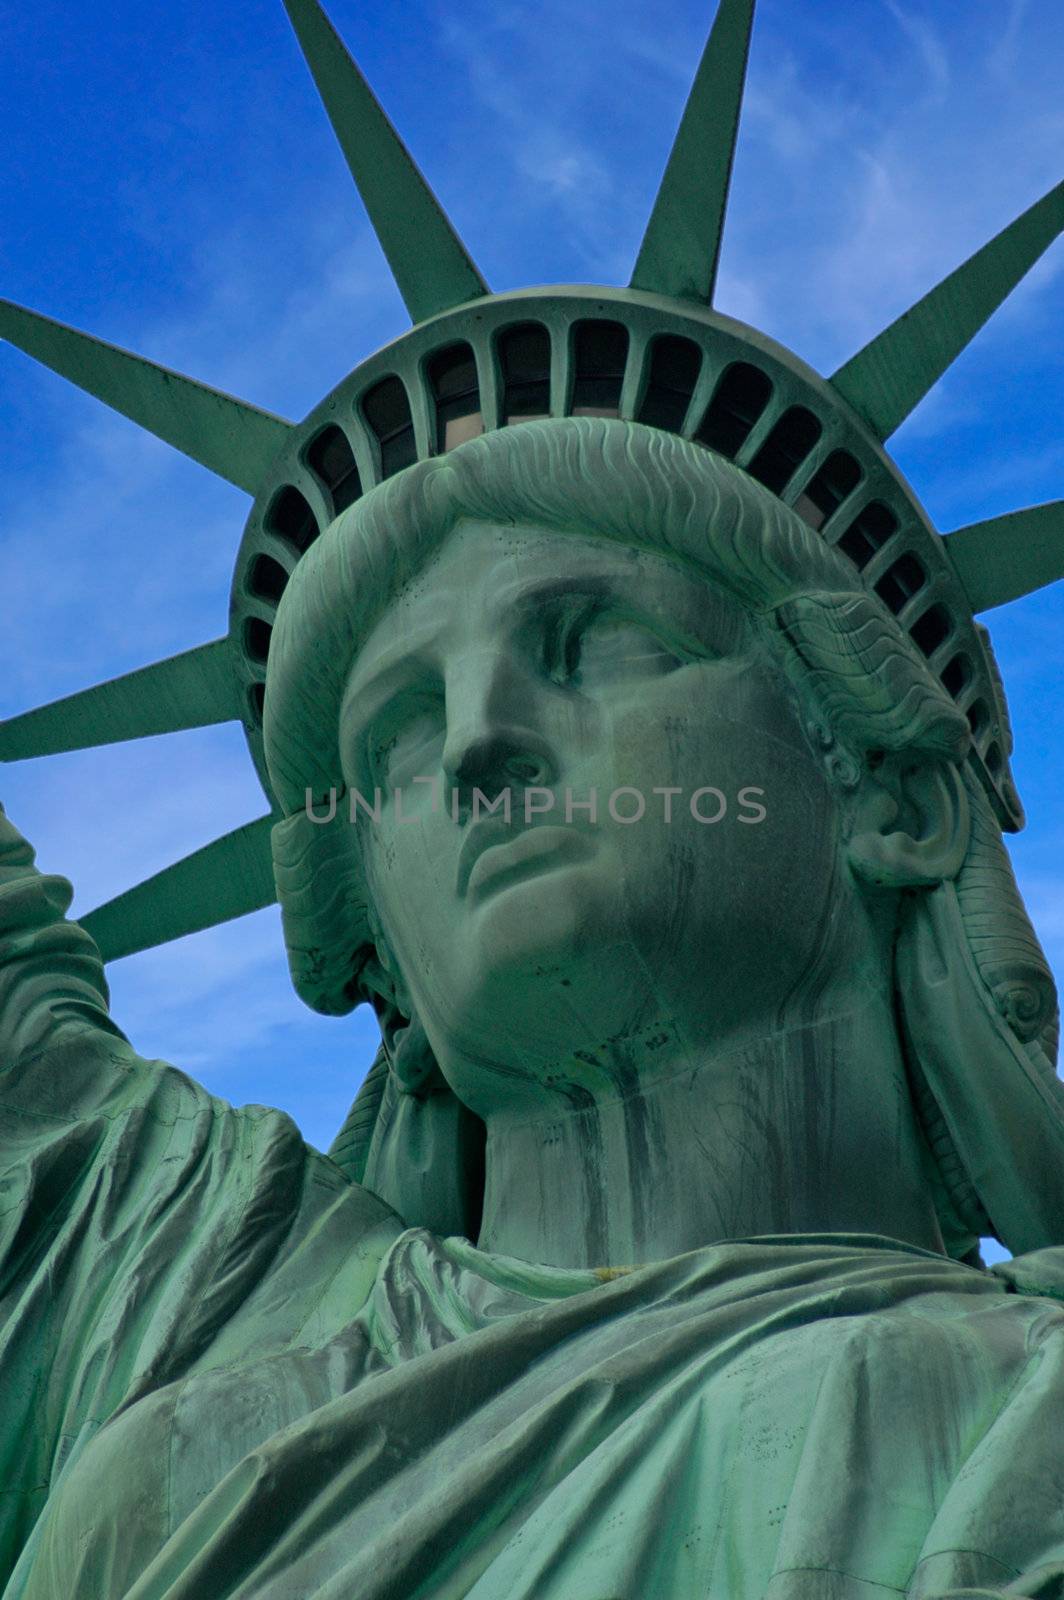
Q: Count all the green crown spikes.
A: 7